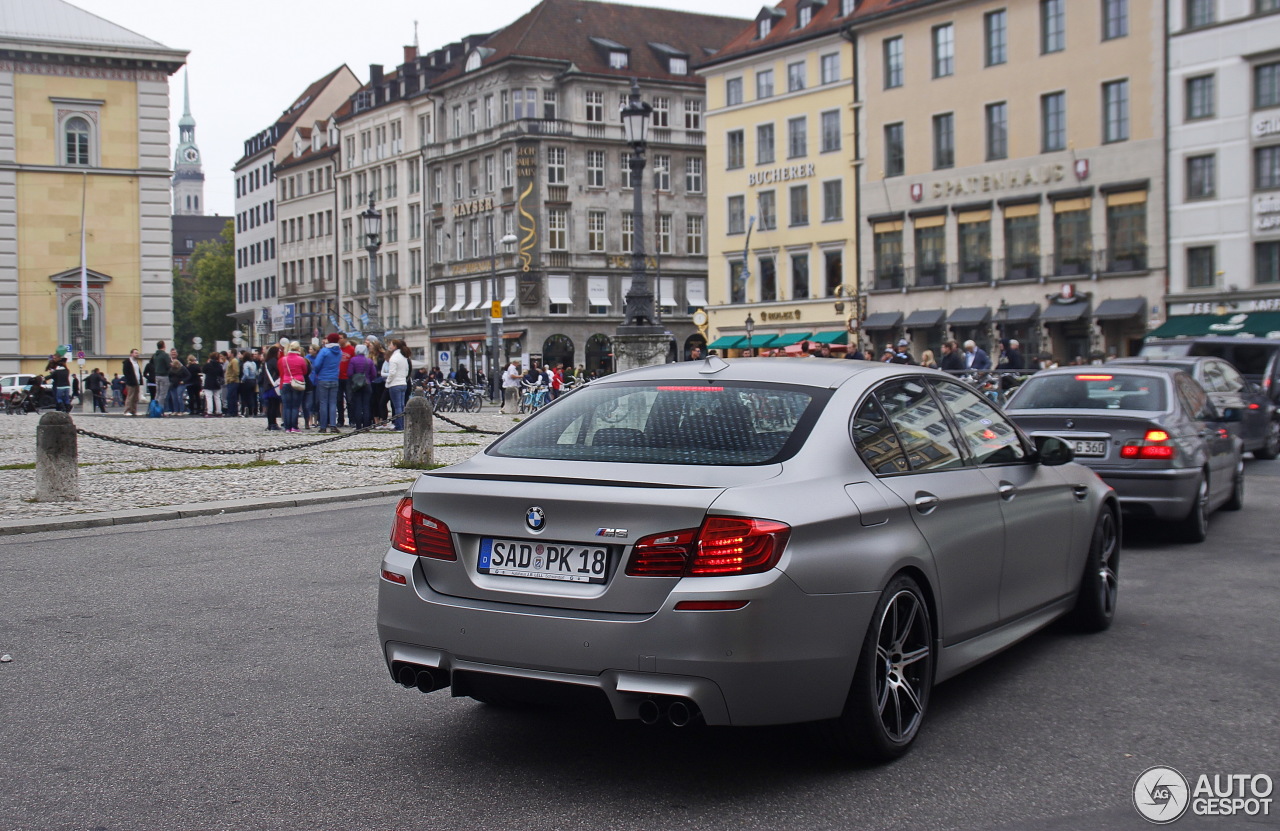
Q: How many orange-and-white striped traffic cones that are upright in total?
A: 0